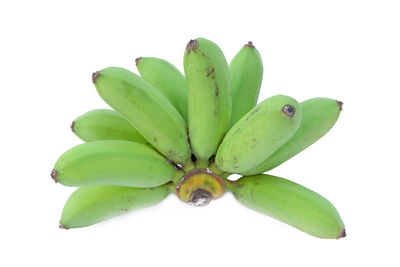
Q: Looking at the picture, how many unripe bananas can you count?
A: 10